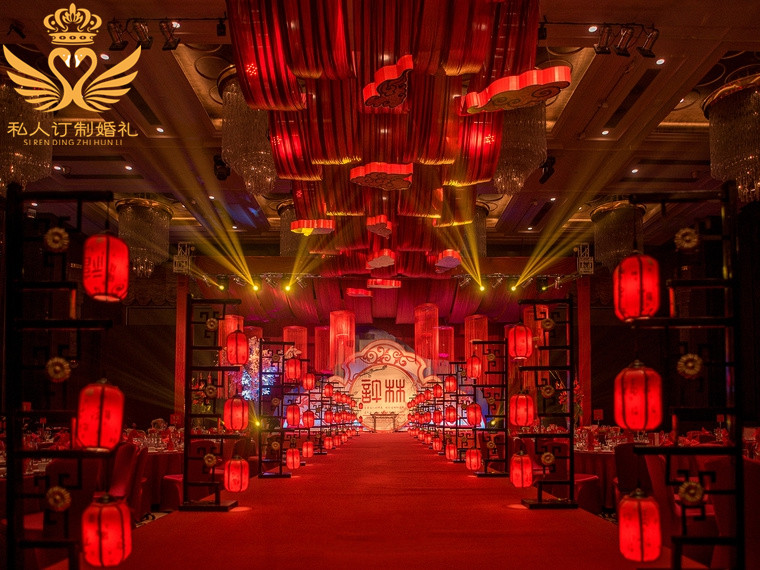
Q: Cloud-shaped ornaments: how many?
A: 9